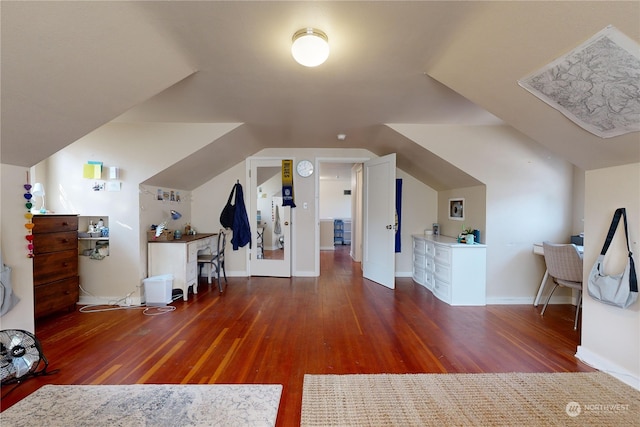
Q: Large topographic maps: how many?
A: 1